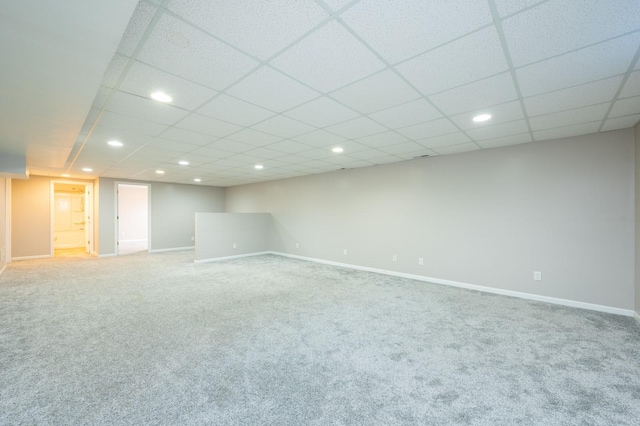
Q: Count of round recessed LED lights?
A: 10